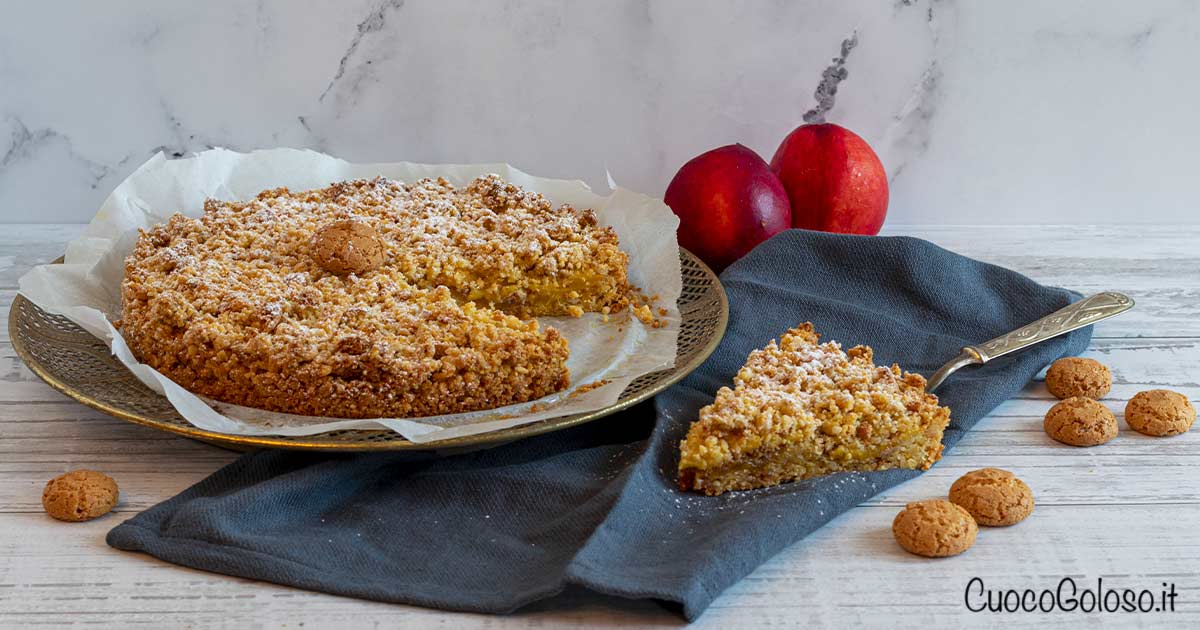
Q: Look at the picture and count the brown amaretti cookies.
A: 7